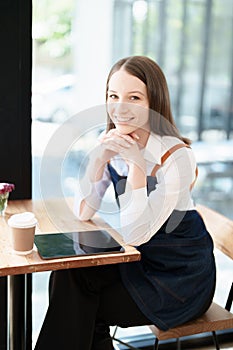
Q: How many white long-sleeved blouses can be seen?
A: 1